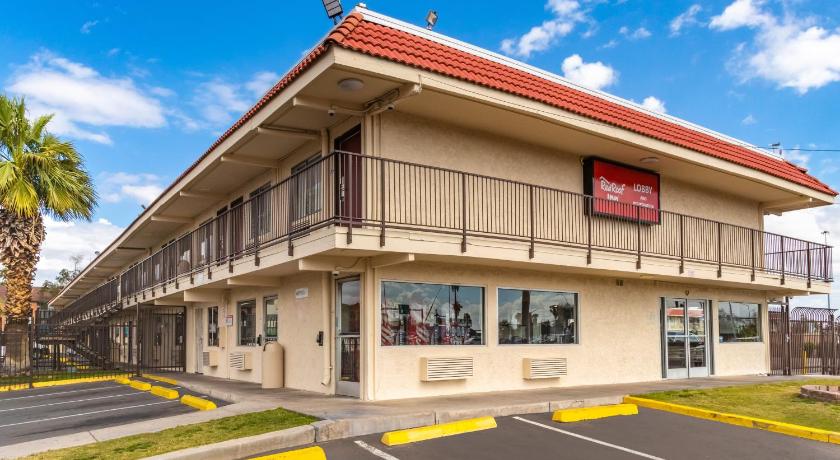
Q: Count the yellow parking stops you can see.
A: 7